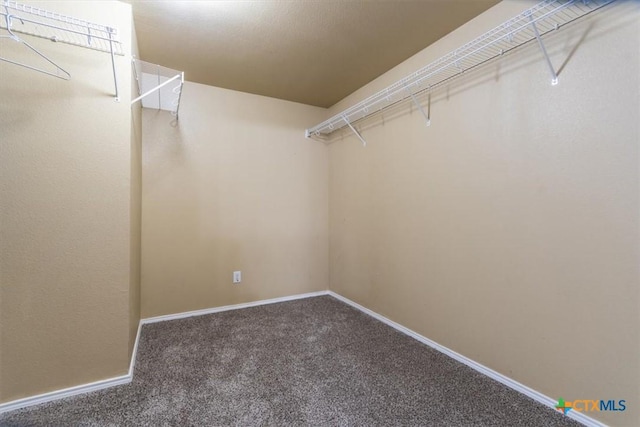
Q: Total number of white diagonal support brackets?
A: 5